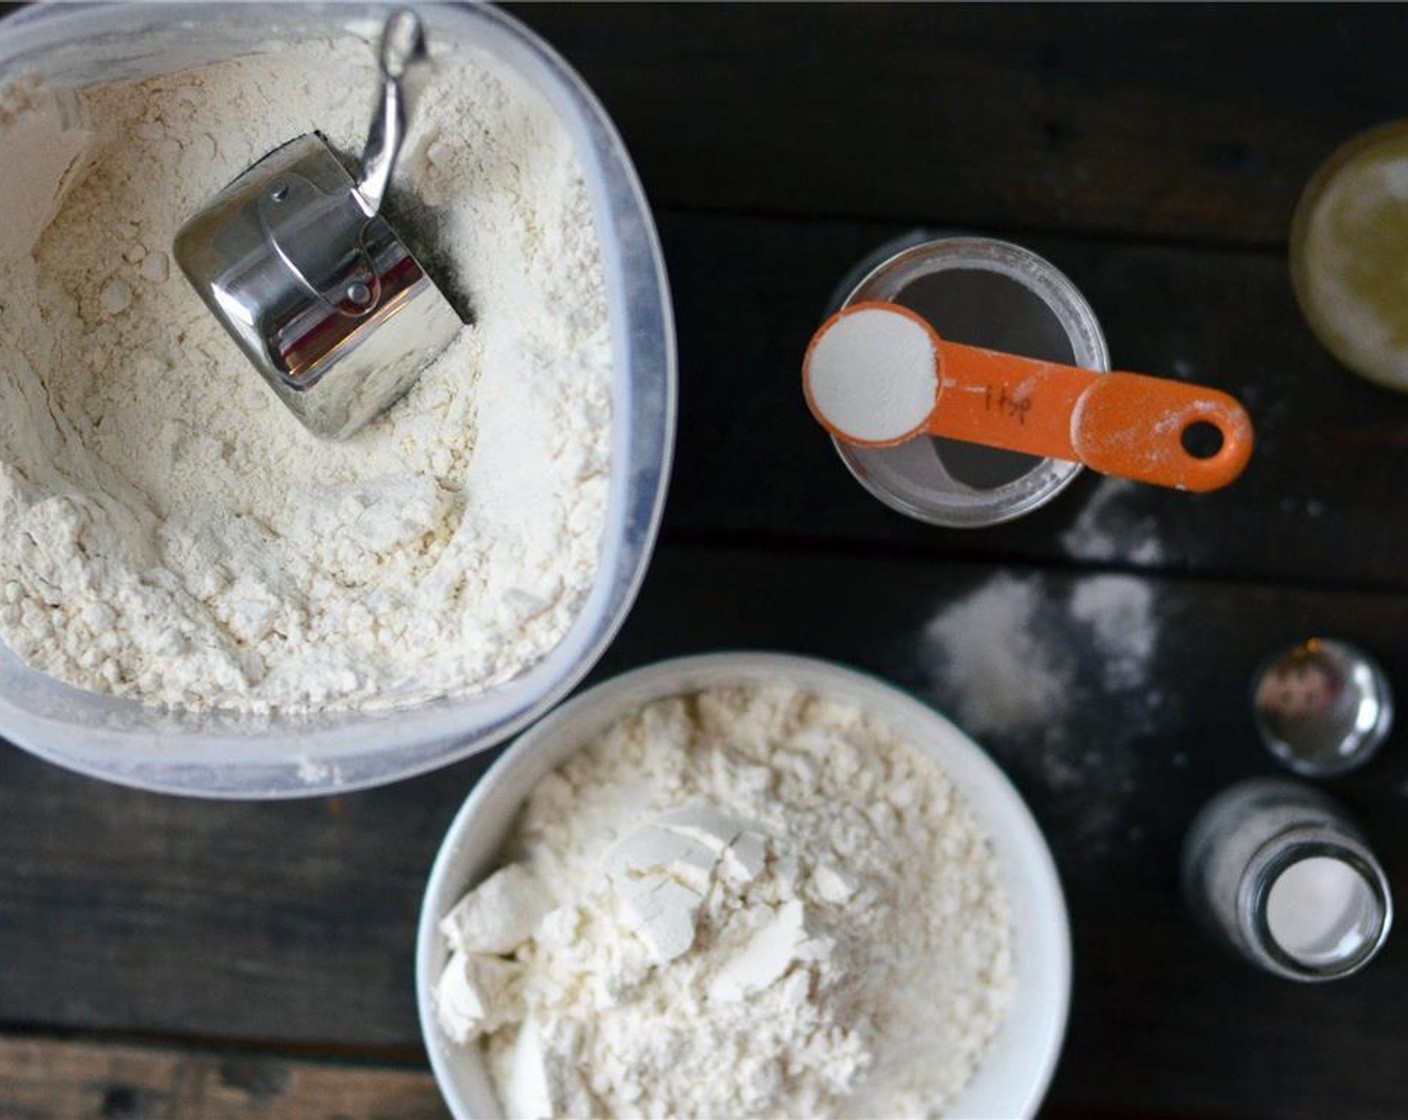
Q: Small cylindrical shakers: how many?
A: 1